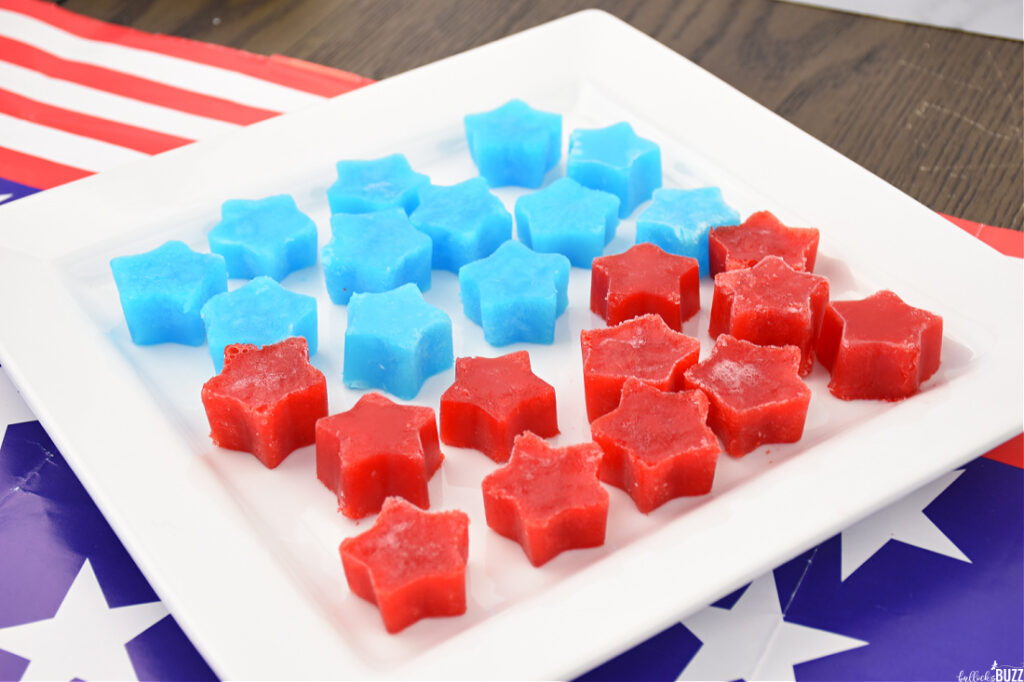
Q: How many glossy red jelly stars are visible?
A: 12